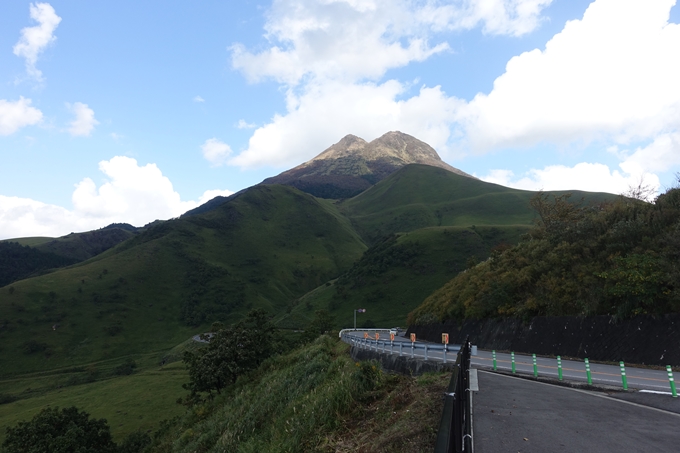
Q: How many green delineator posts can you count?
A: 7